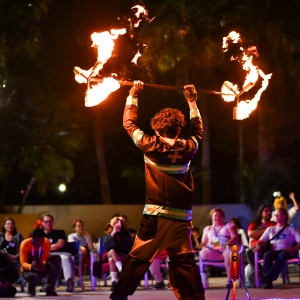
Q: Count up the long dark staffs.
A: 1